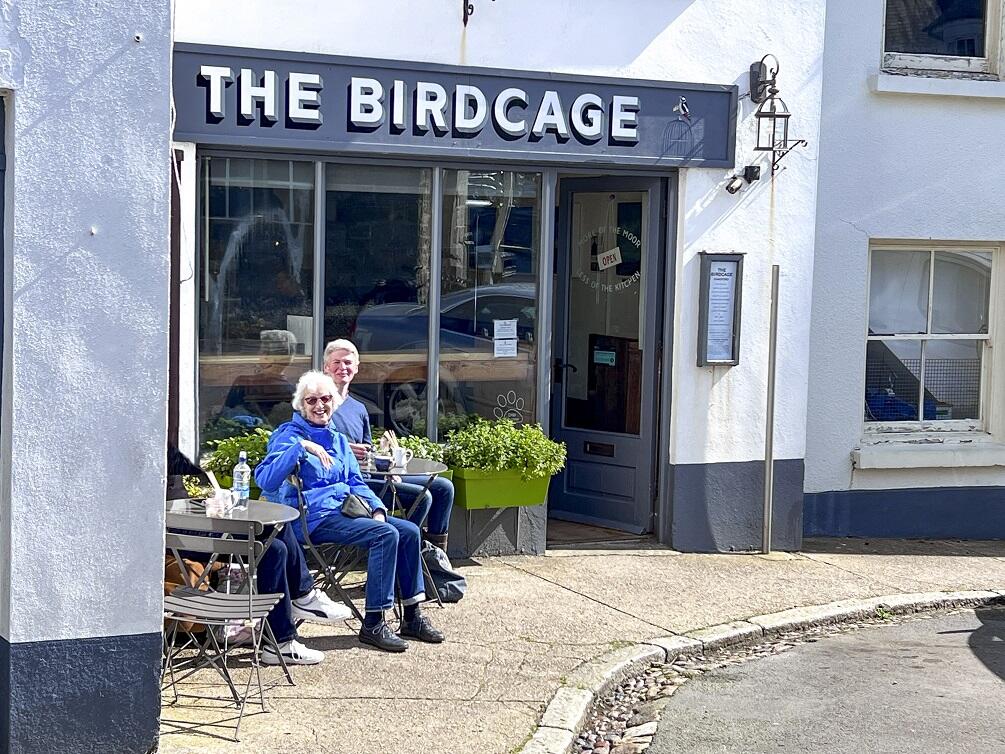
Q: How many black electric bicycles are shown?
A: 0